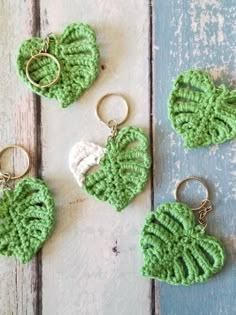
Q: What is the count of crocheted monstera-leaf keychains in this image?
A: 5